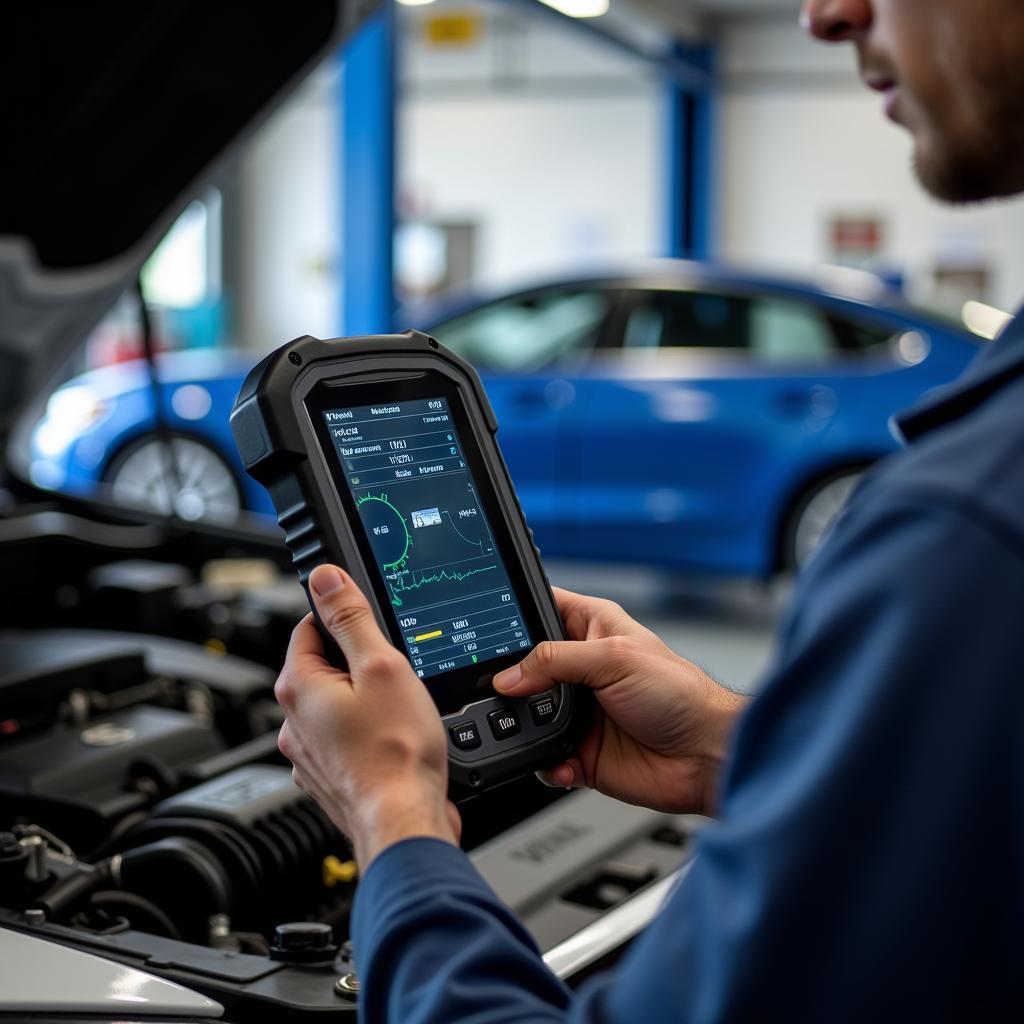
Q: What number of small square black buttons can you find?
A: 3